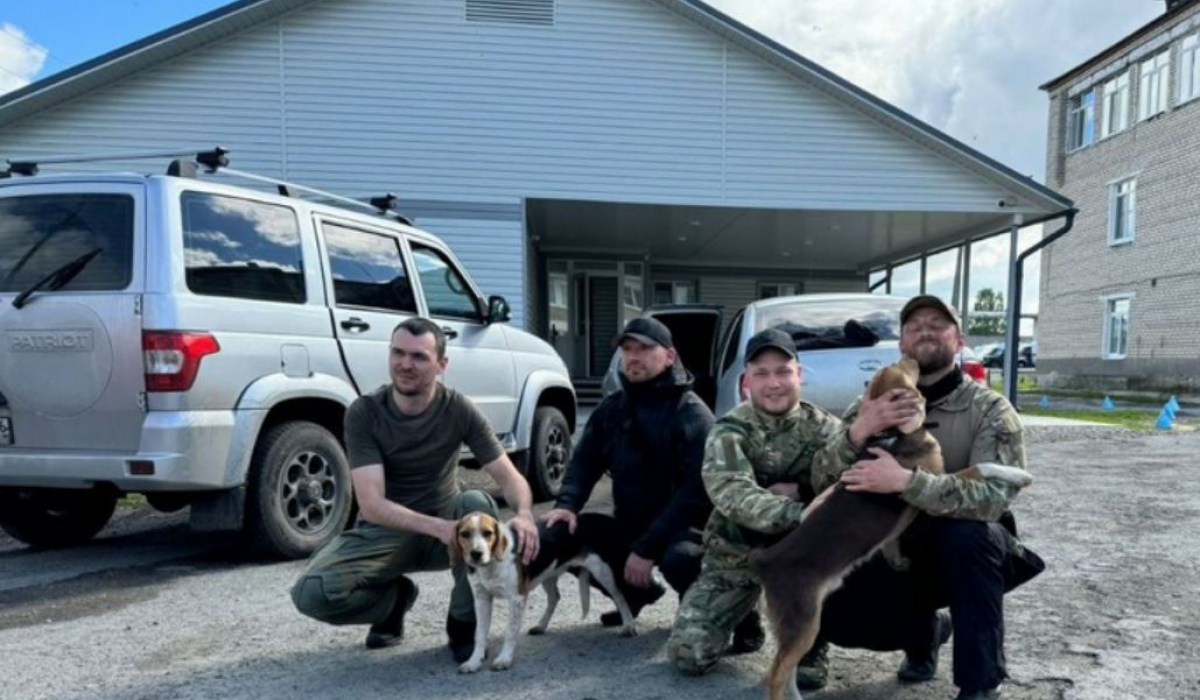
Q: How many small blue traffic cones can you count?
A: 5